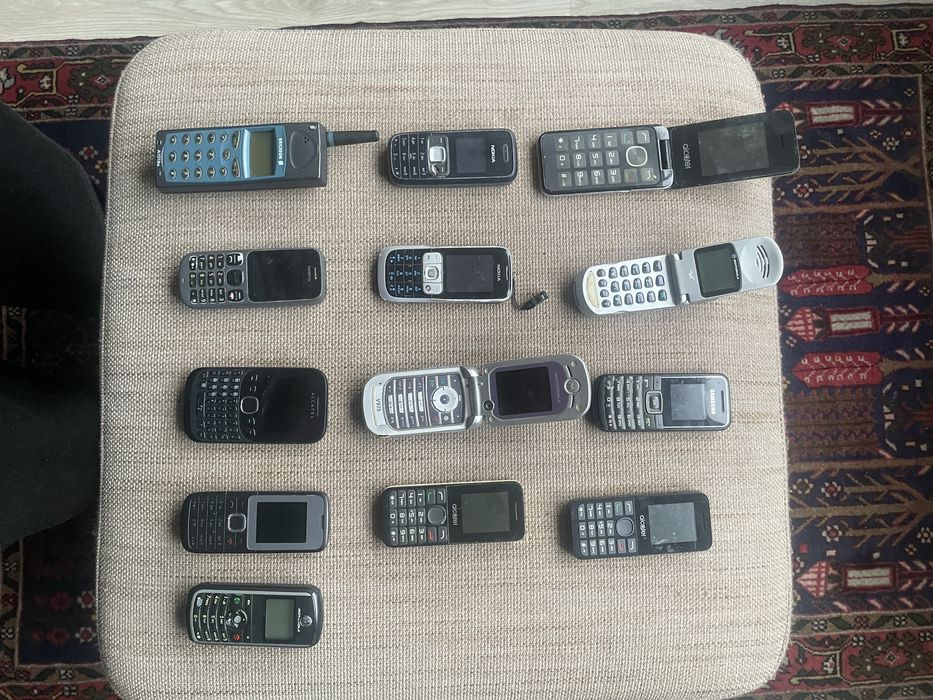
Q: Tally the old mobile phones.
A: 13